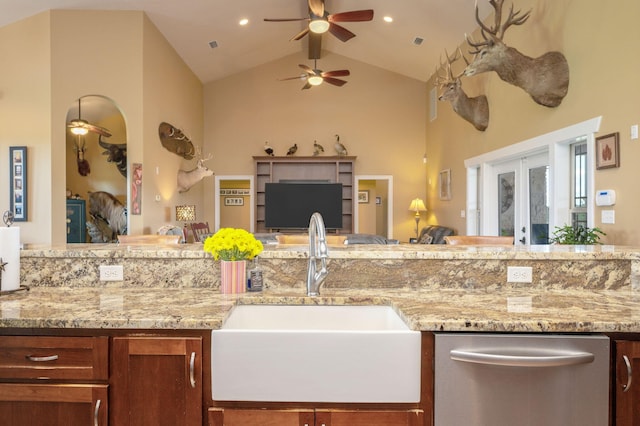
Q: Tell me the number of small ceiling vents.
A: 2